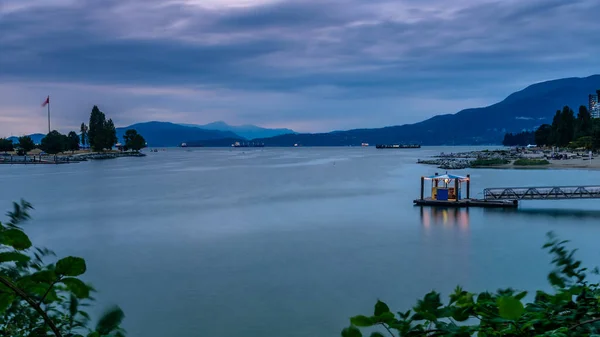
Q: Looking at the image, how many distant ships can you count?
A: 5